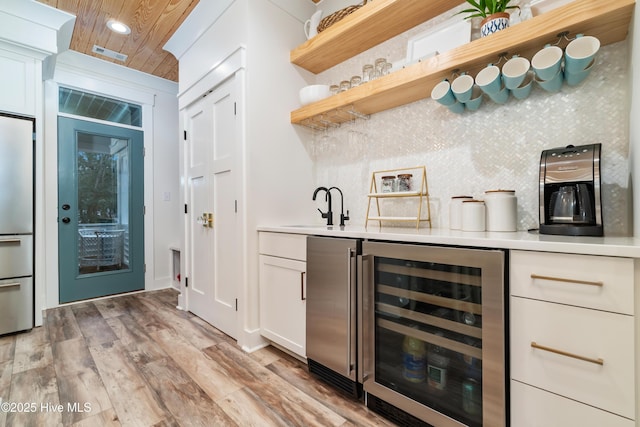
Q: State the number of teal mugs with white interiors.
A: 12